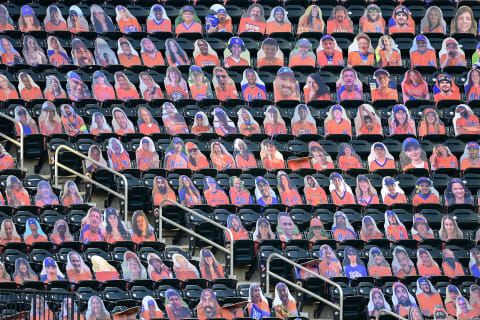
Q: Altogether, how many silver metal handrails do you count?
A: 5